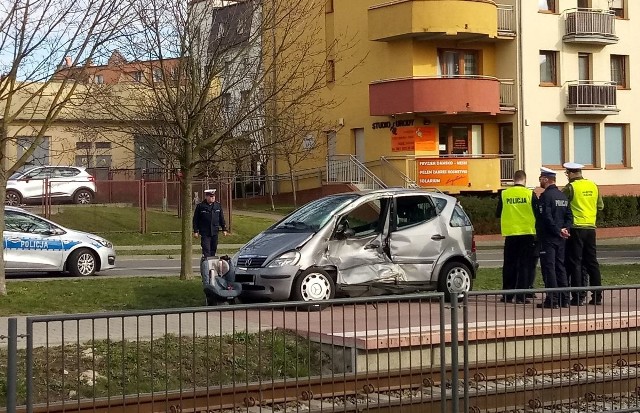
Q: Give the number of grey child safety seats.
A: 1